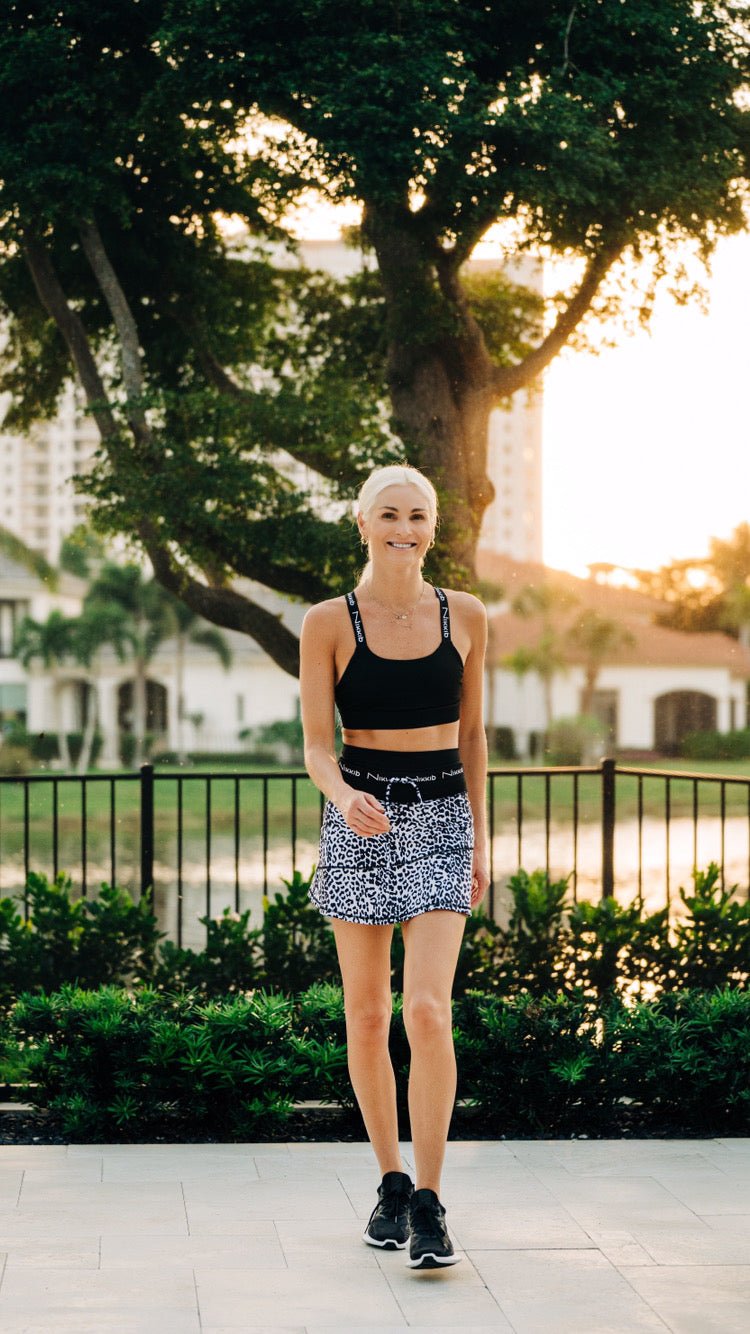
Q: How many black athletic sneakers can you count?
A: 2